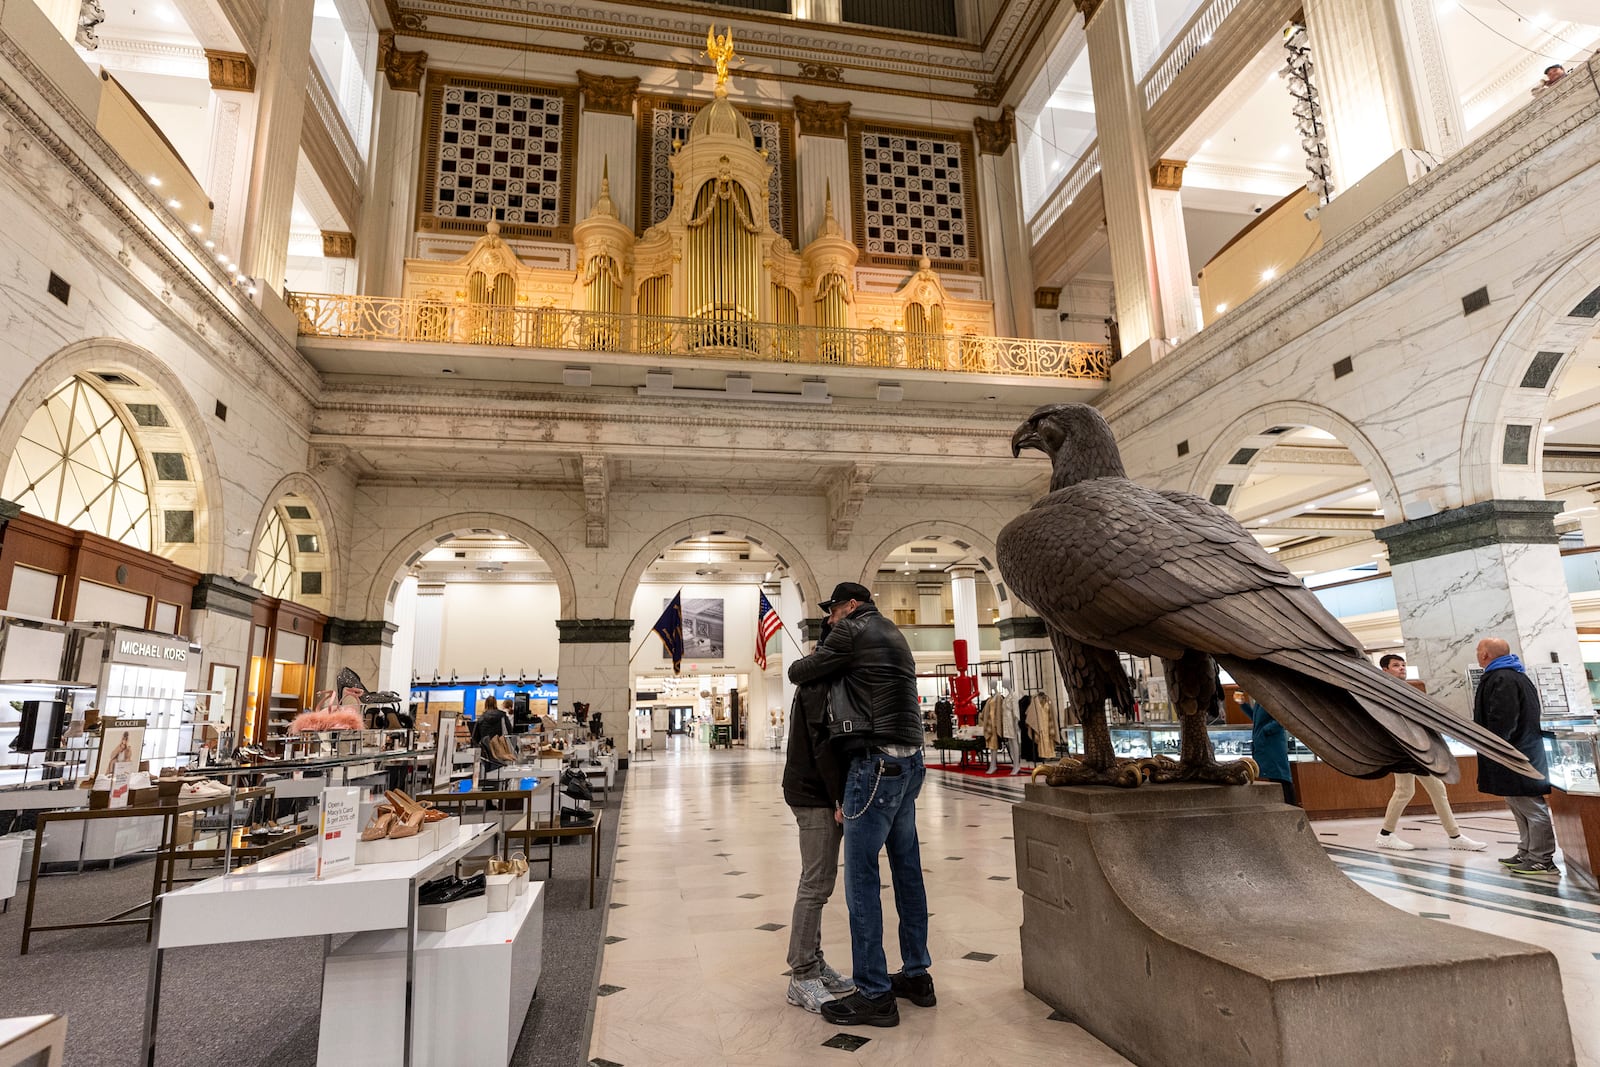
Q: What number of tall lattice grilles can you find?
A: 3